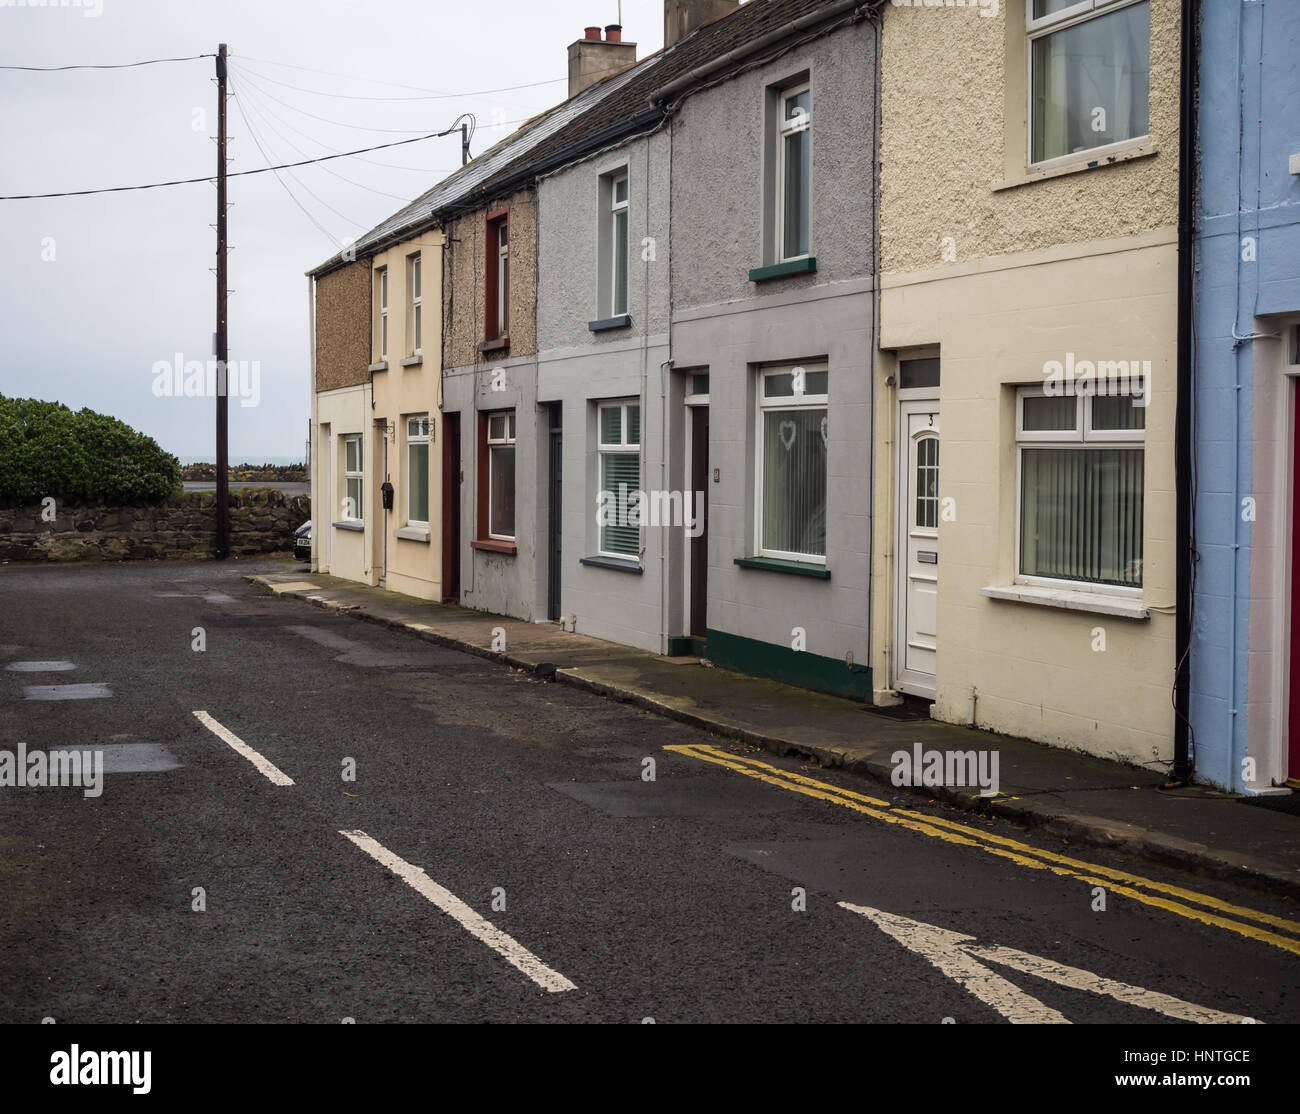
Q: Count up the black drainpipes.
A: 1